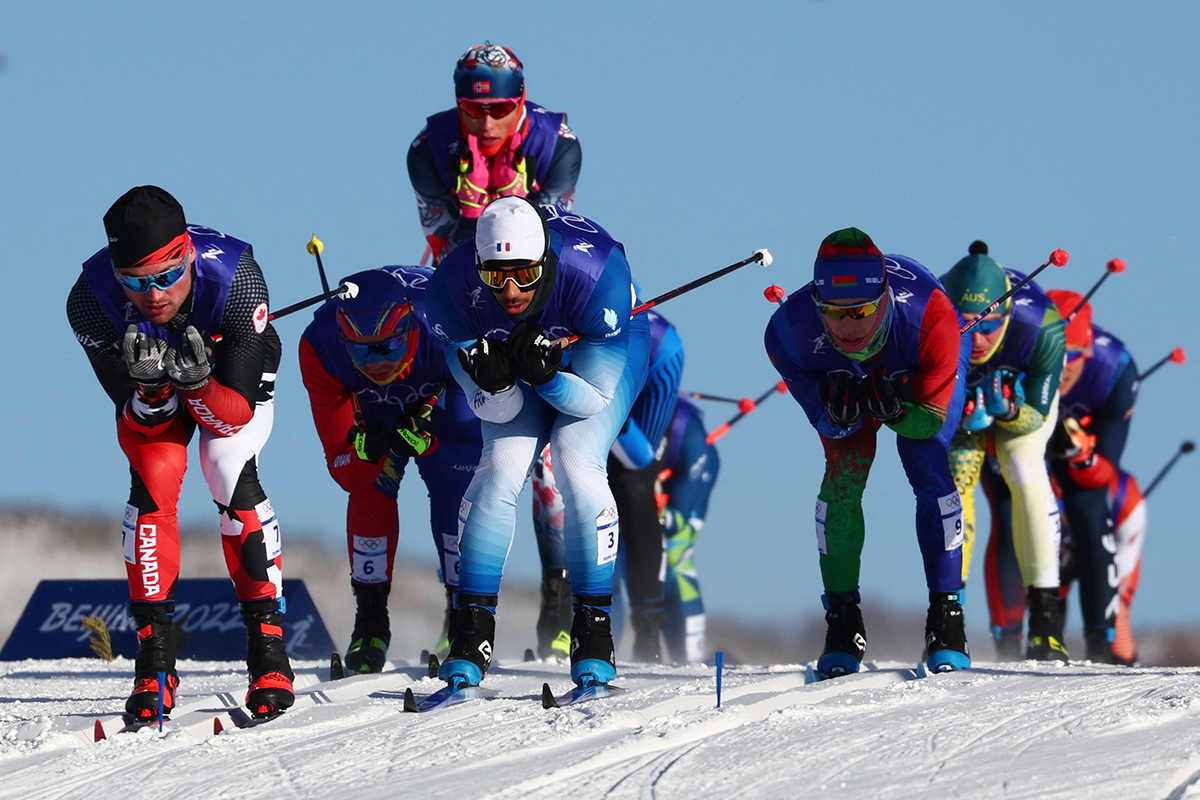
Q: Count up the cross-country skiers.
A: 10